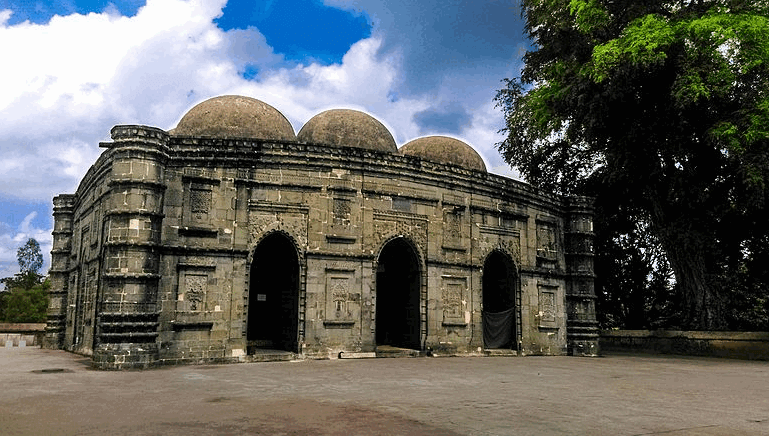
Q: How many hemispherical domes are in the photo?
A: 3